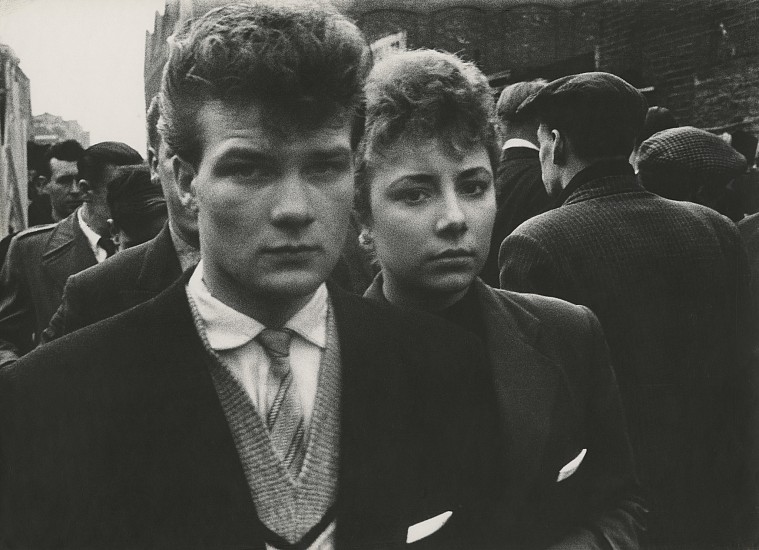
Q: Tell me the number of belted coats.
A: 0